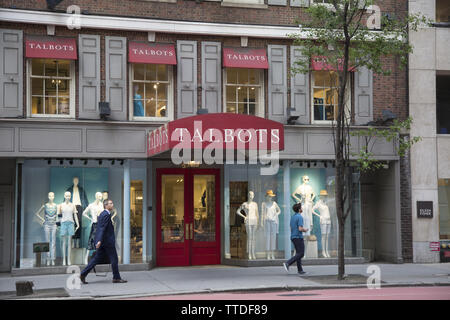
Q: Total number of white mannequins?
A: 9